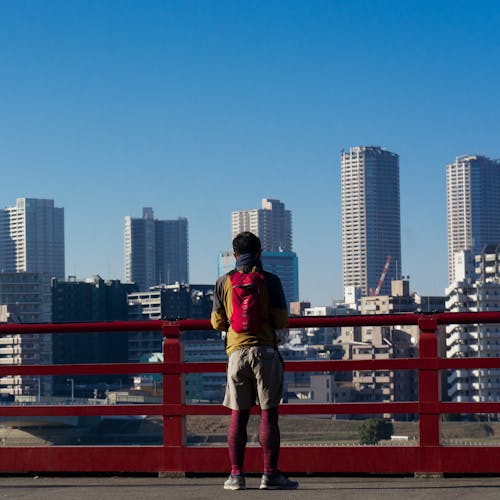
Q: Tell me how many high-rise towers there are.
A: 5